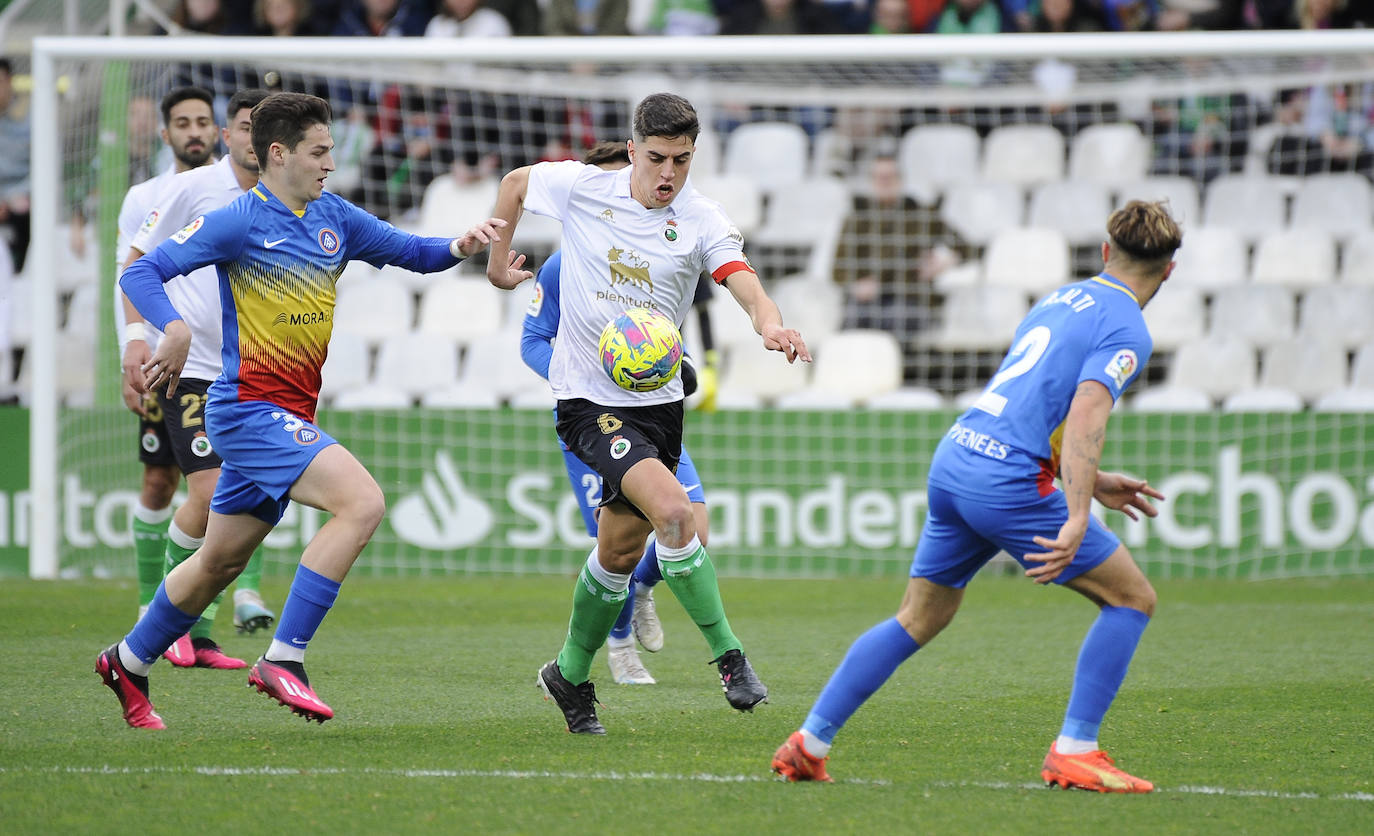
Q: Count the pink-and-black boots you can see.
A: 4